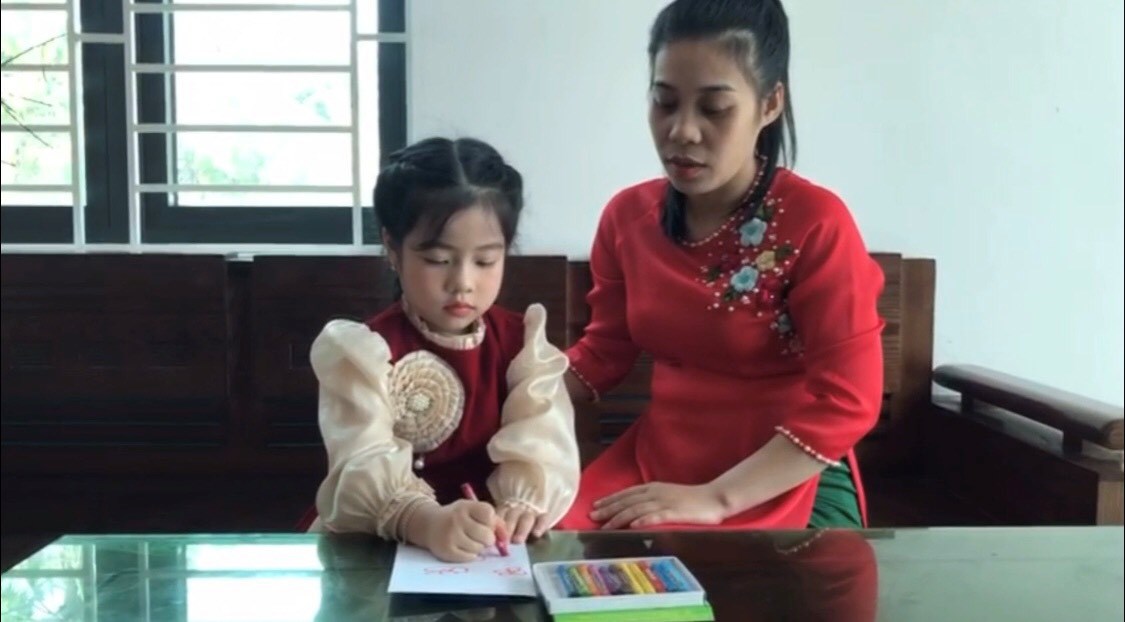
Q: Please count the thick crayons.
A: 12